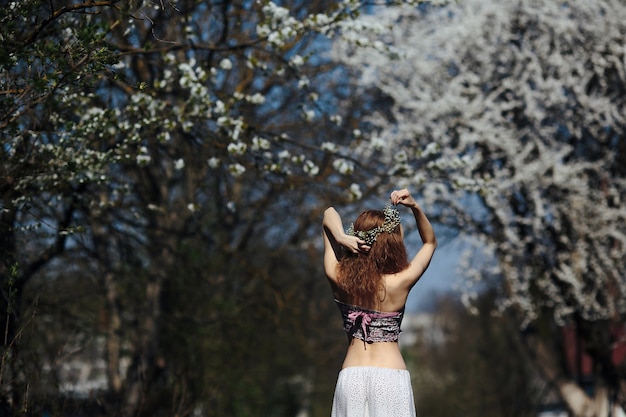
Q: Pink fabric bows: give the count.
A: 1